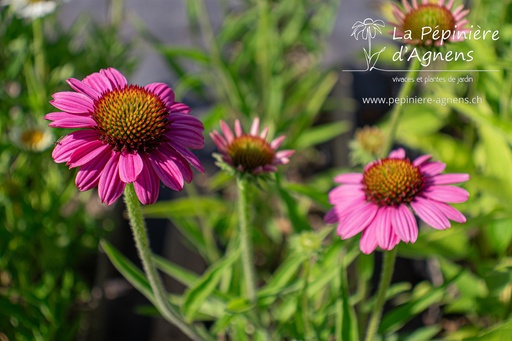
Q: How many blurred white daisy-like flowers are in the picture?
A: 2